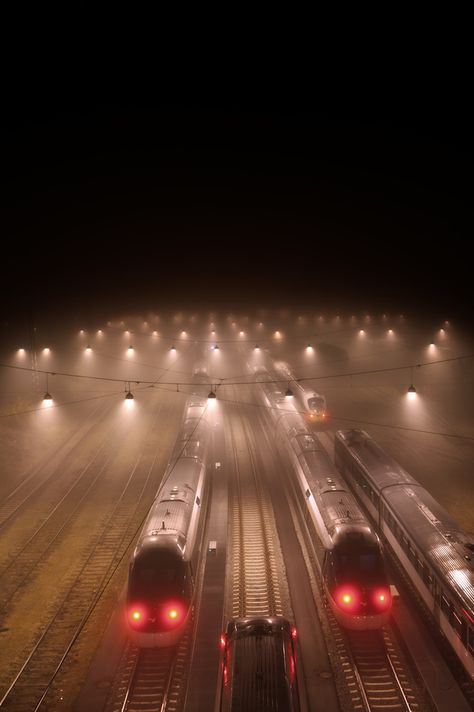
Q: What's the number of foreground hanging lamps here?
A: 5